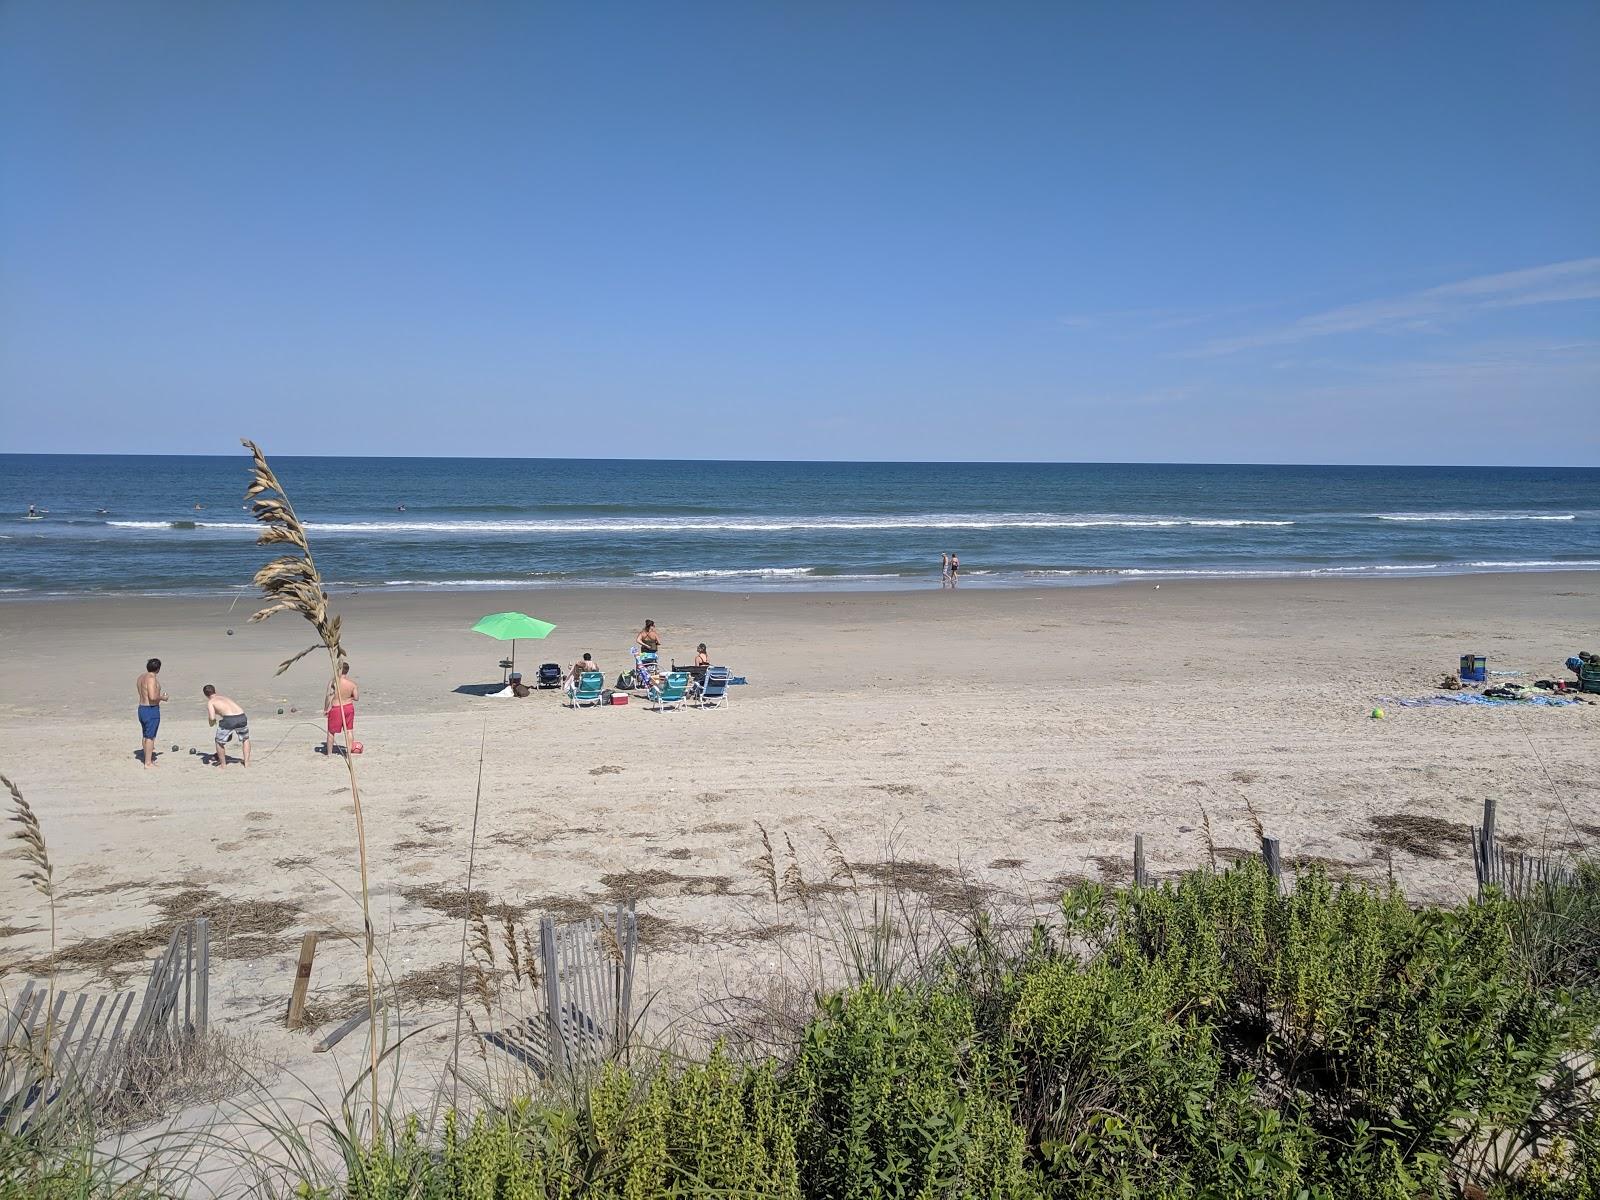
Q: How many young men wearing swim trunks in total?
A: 3